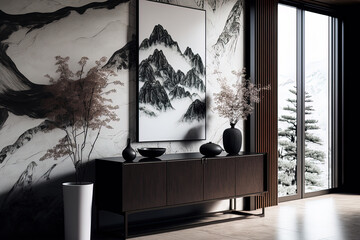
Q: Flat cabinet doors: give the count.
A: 4